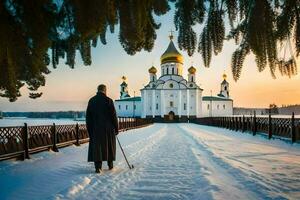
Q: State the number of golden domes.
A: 5